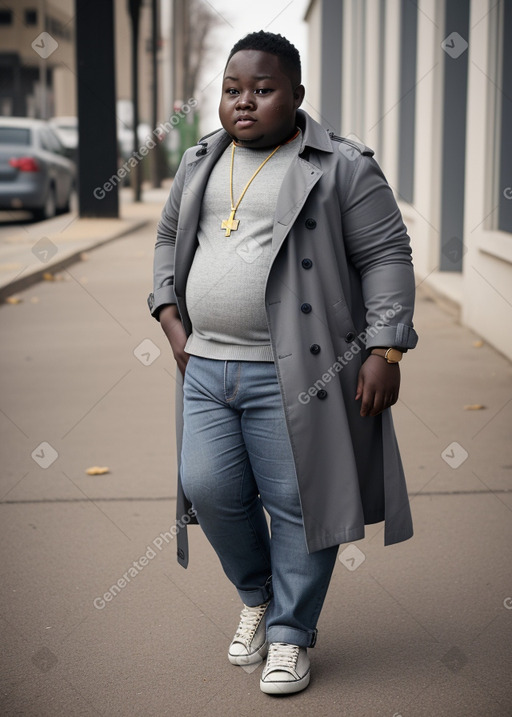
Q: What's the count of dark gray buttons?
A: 6